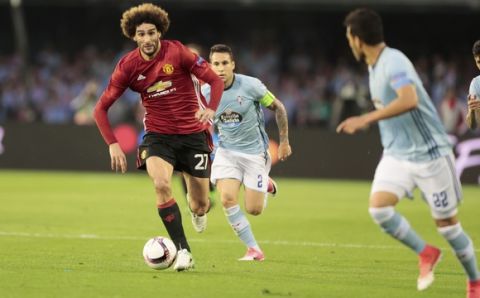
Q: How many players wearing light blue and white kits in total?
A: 3